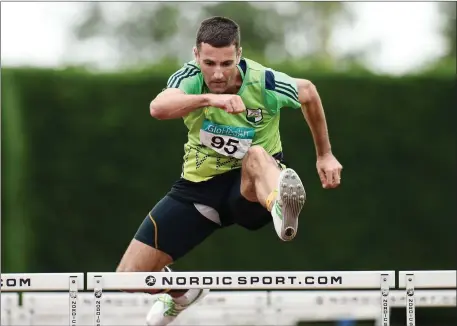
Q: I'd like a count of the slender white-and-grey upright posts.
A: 4